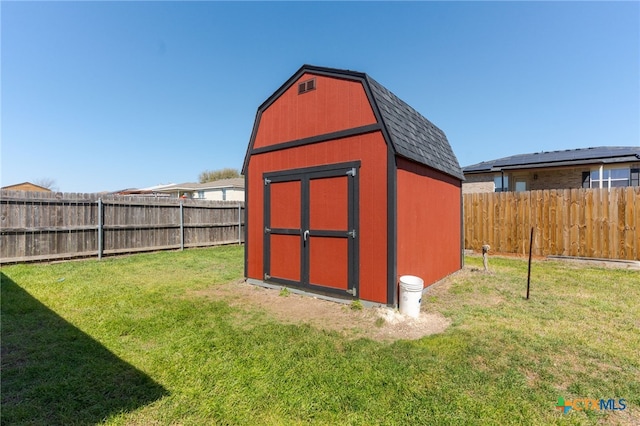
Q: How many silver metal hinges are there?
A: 6